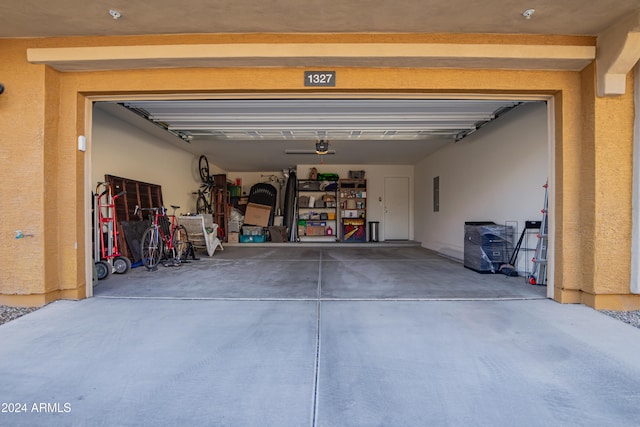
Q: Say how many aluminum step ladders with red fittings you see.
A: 1